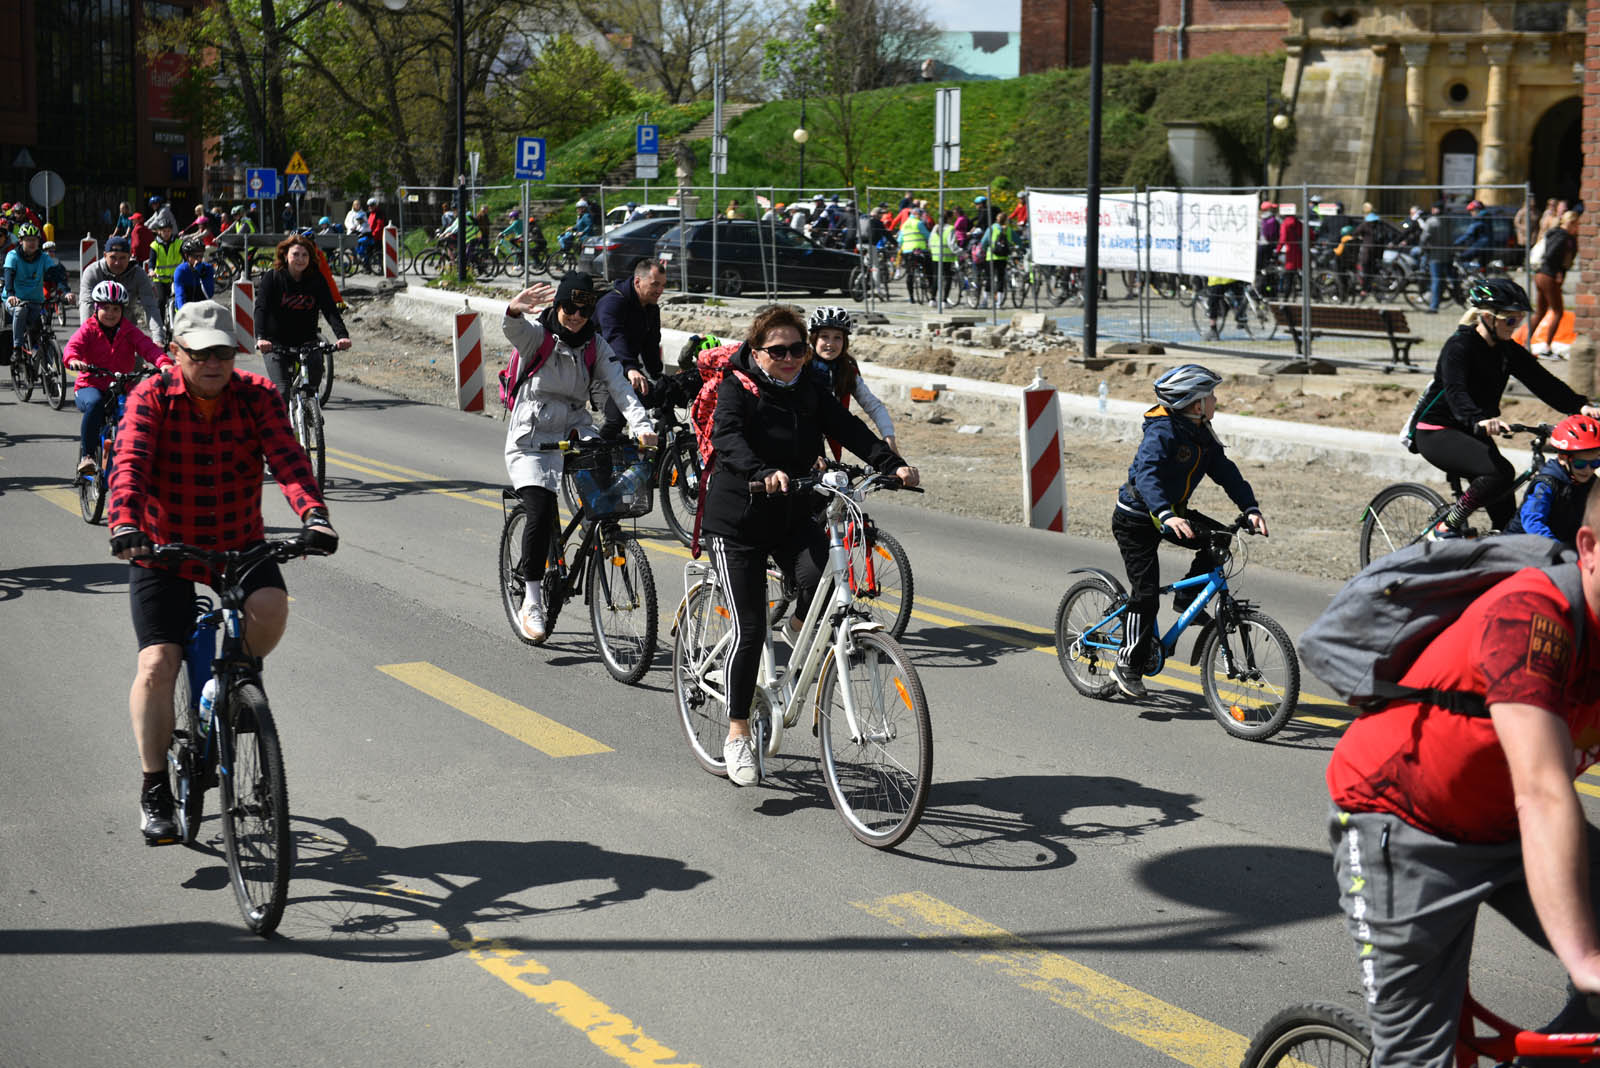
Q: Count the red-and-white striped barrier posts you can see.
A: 5